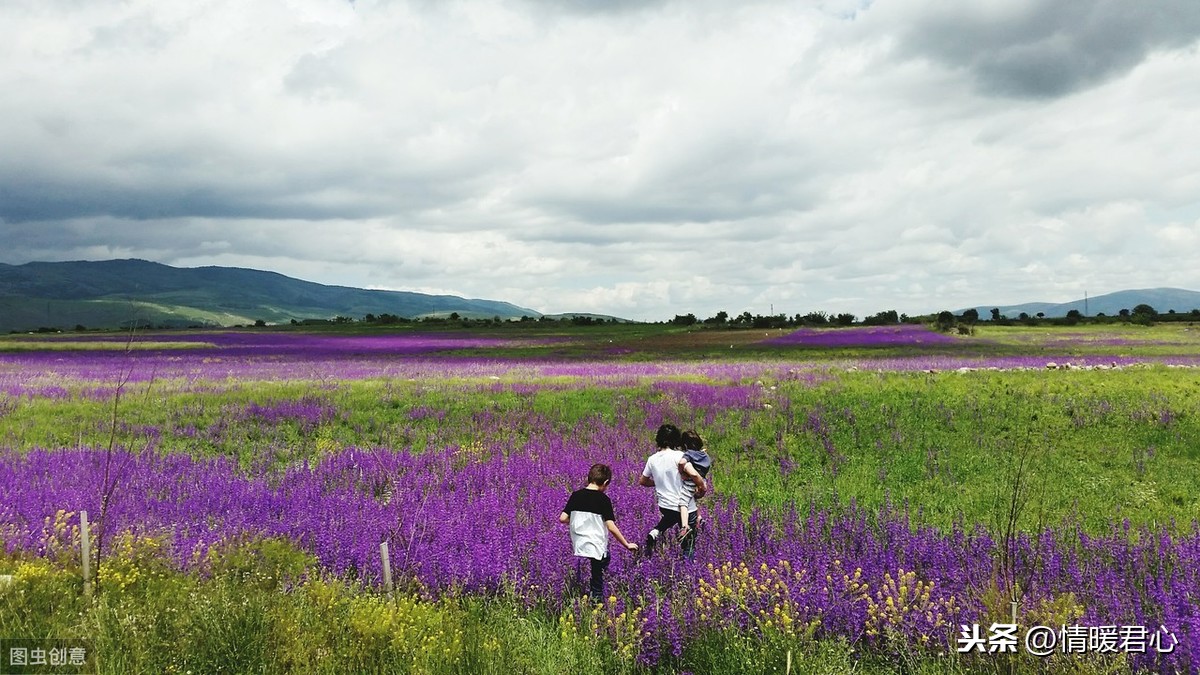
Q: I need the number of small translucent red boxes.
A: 0